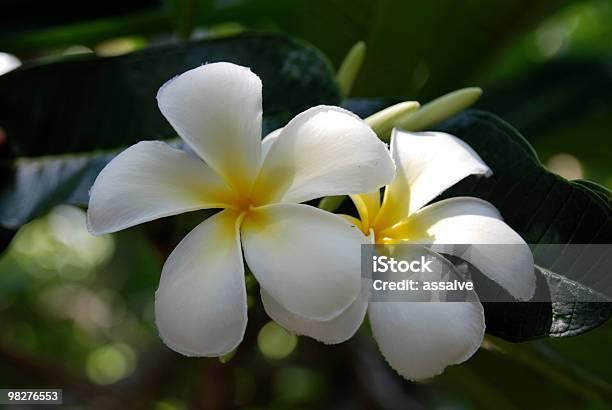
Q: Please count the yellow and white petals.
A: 10